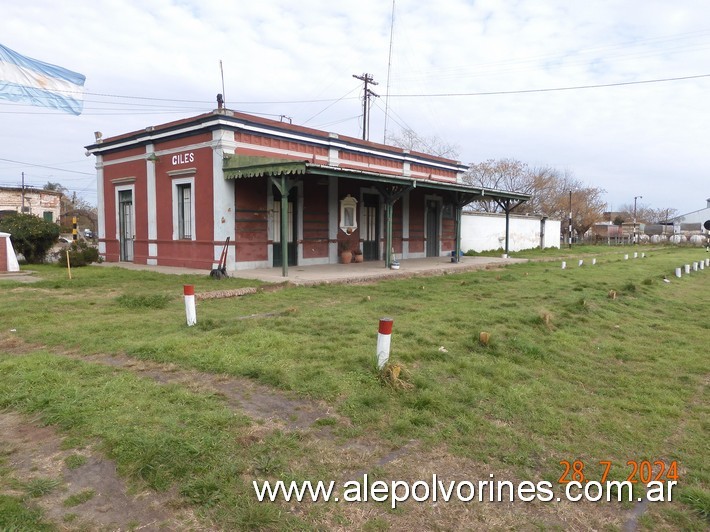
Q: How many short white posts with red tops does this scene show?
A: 2